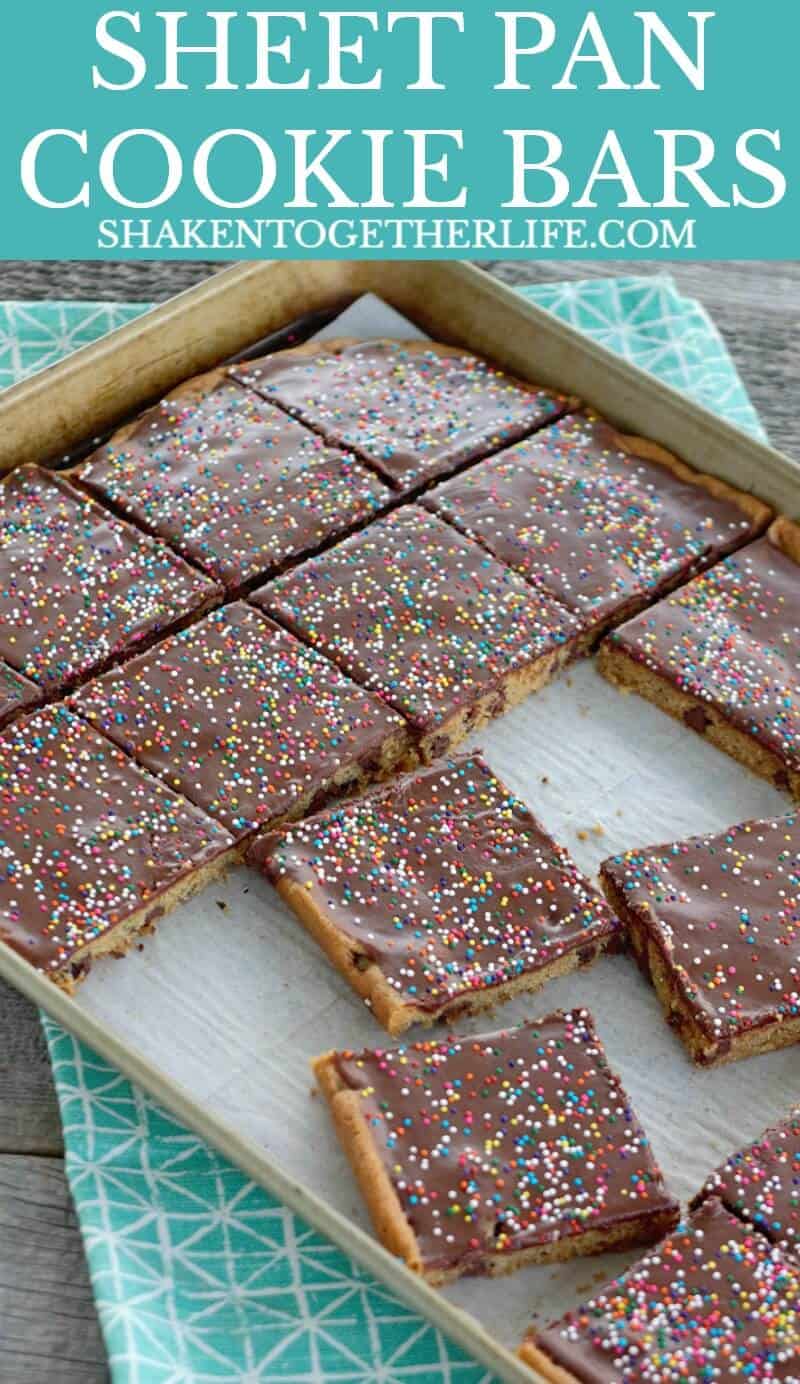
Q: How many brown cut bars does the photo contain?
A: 14